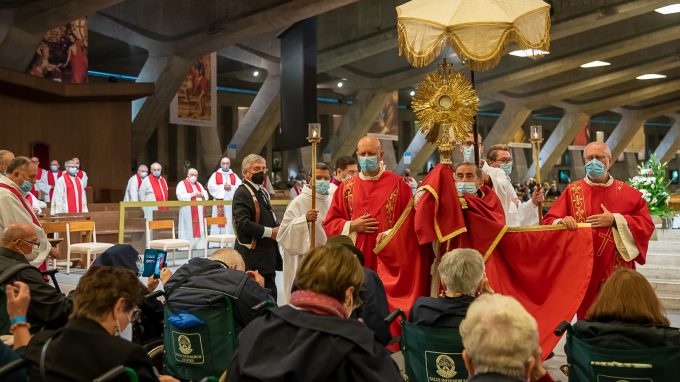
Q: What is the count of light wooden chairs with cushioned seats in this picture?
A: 3